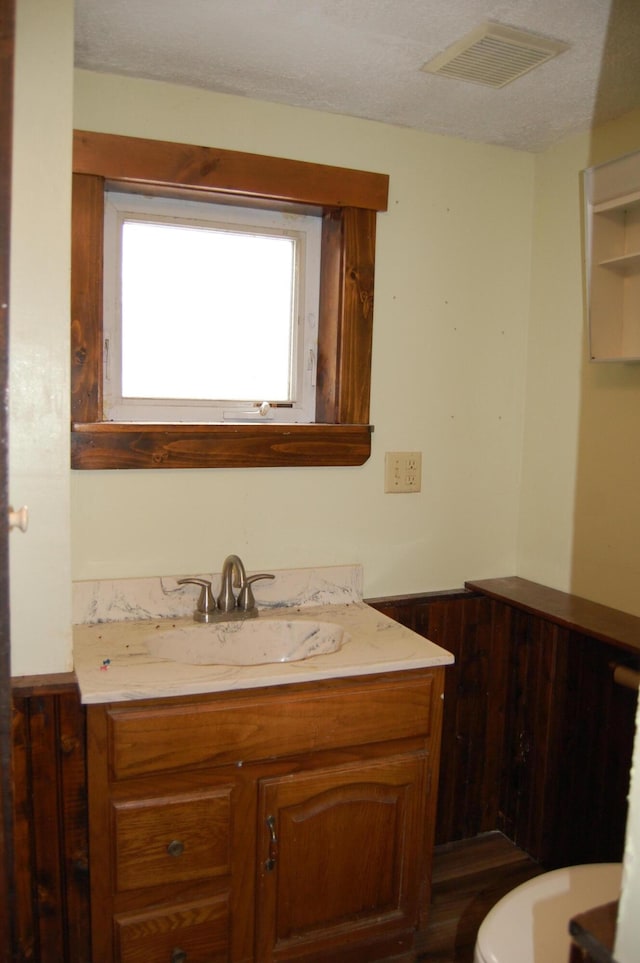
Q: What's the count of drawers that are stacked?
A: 2